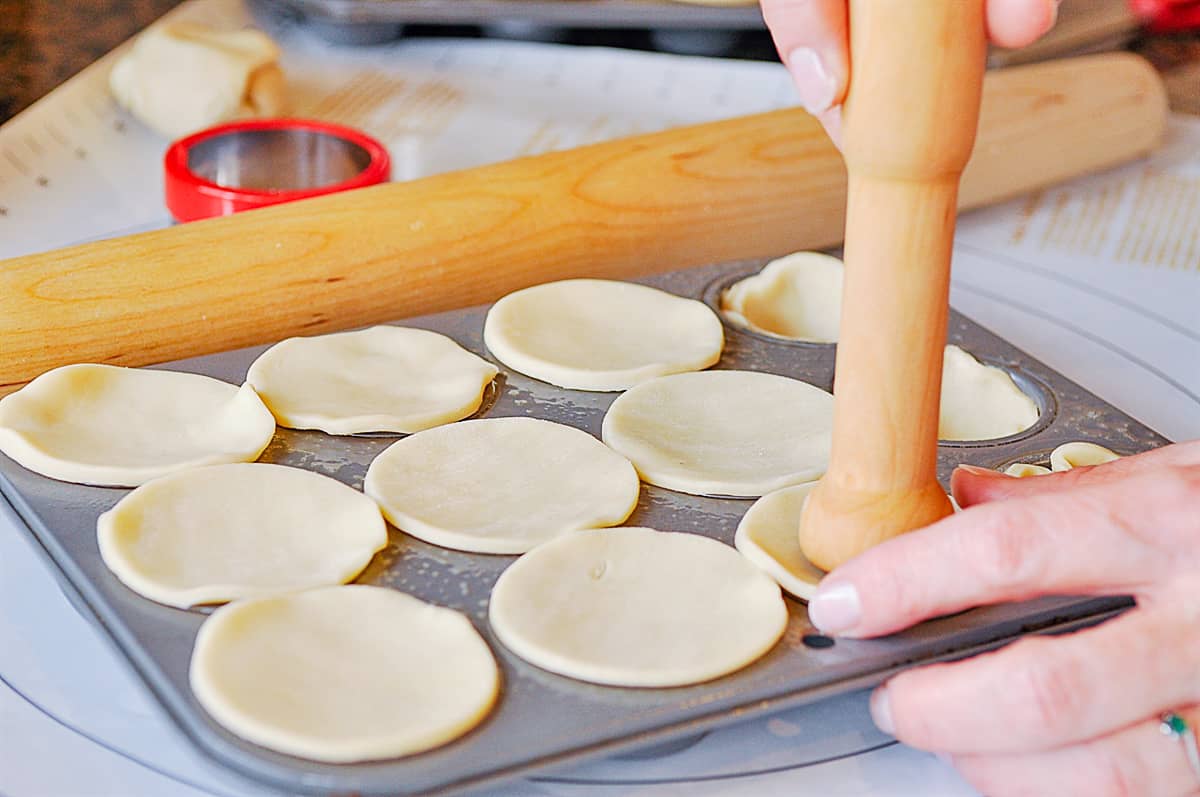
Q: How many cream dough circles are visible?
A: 12